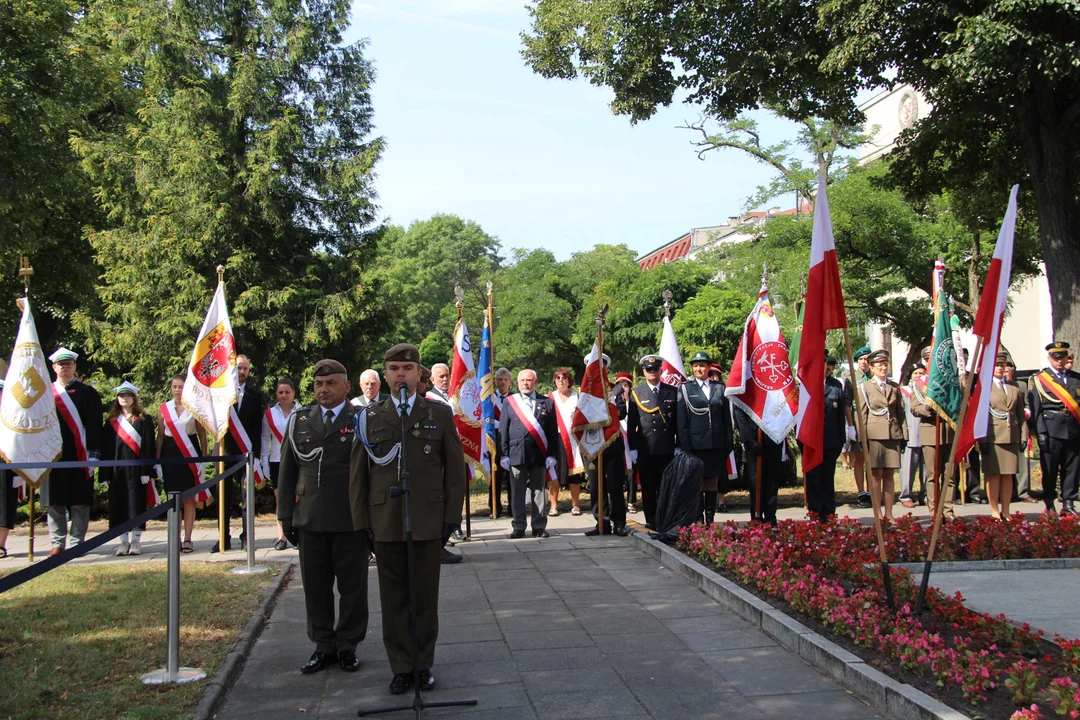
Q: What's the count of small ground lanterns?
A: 0